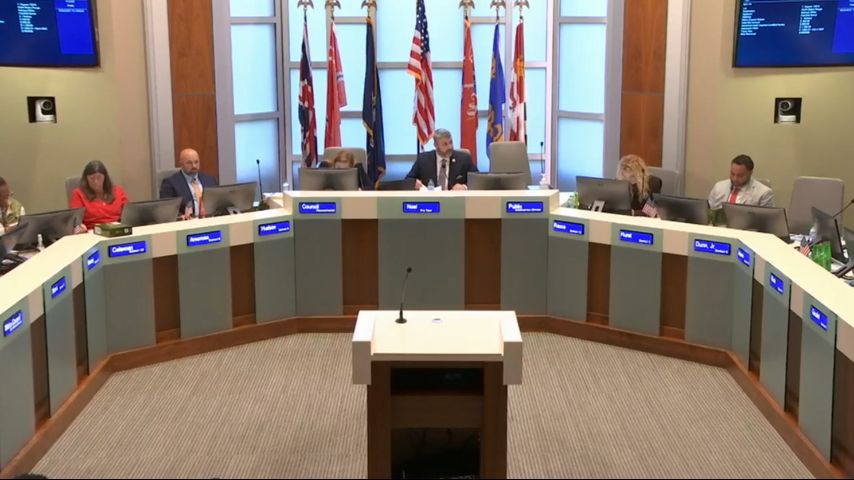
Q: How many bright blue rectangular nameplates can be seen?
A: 15